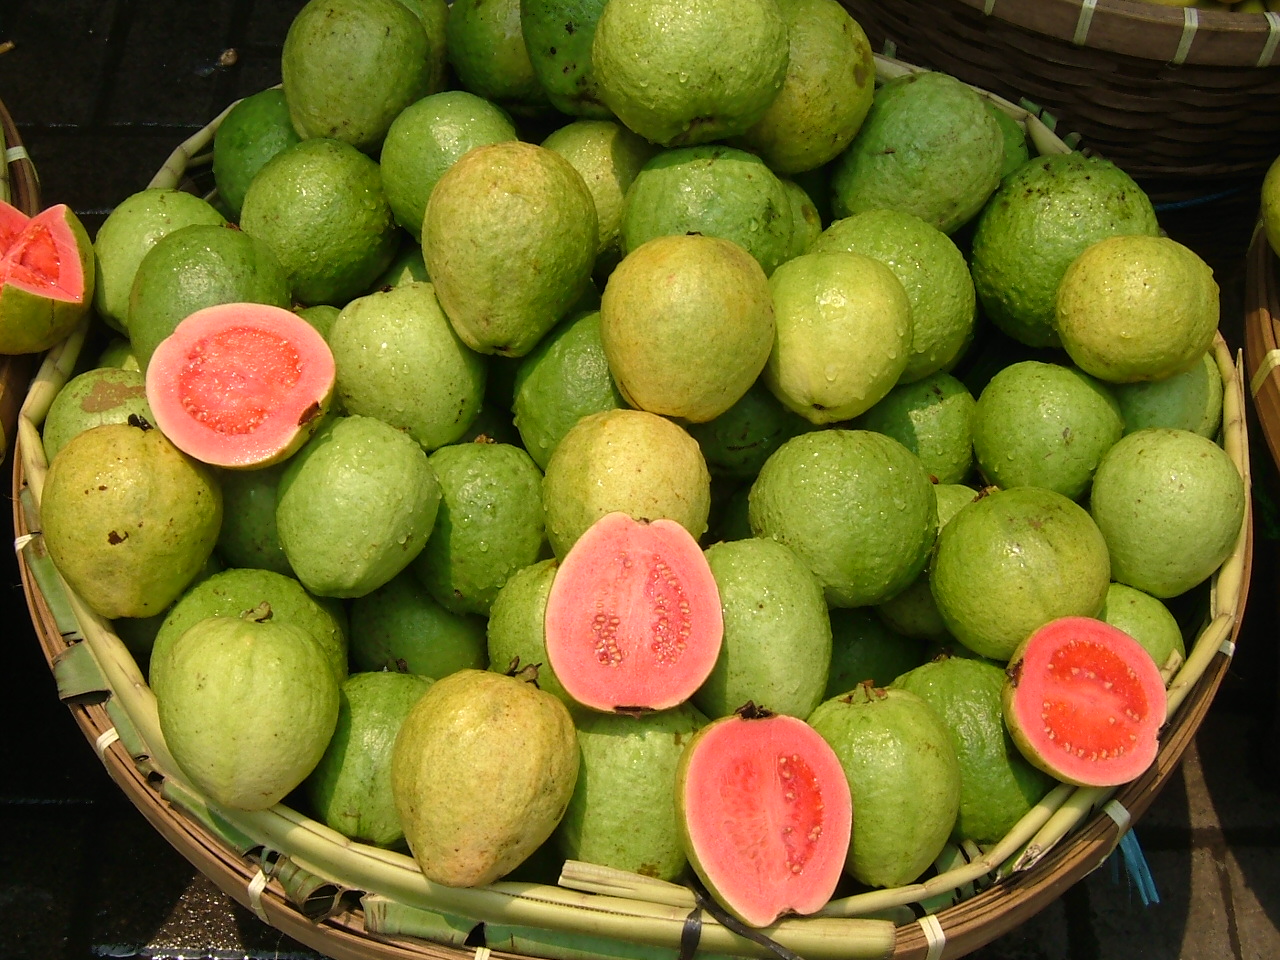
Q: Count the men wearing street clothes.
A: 0